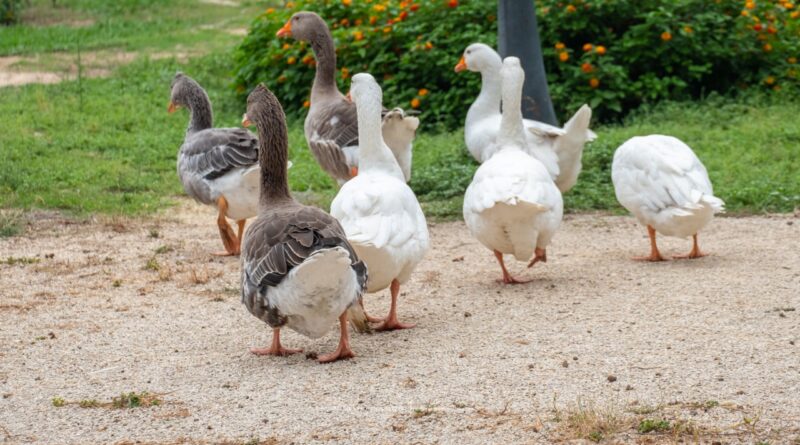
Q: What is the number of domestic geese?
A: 7